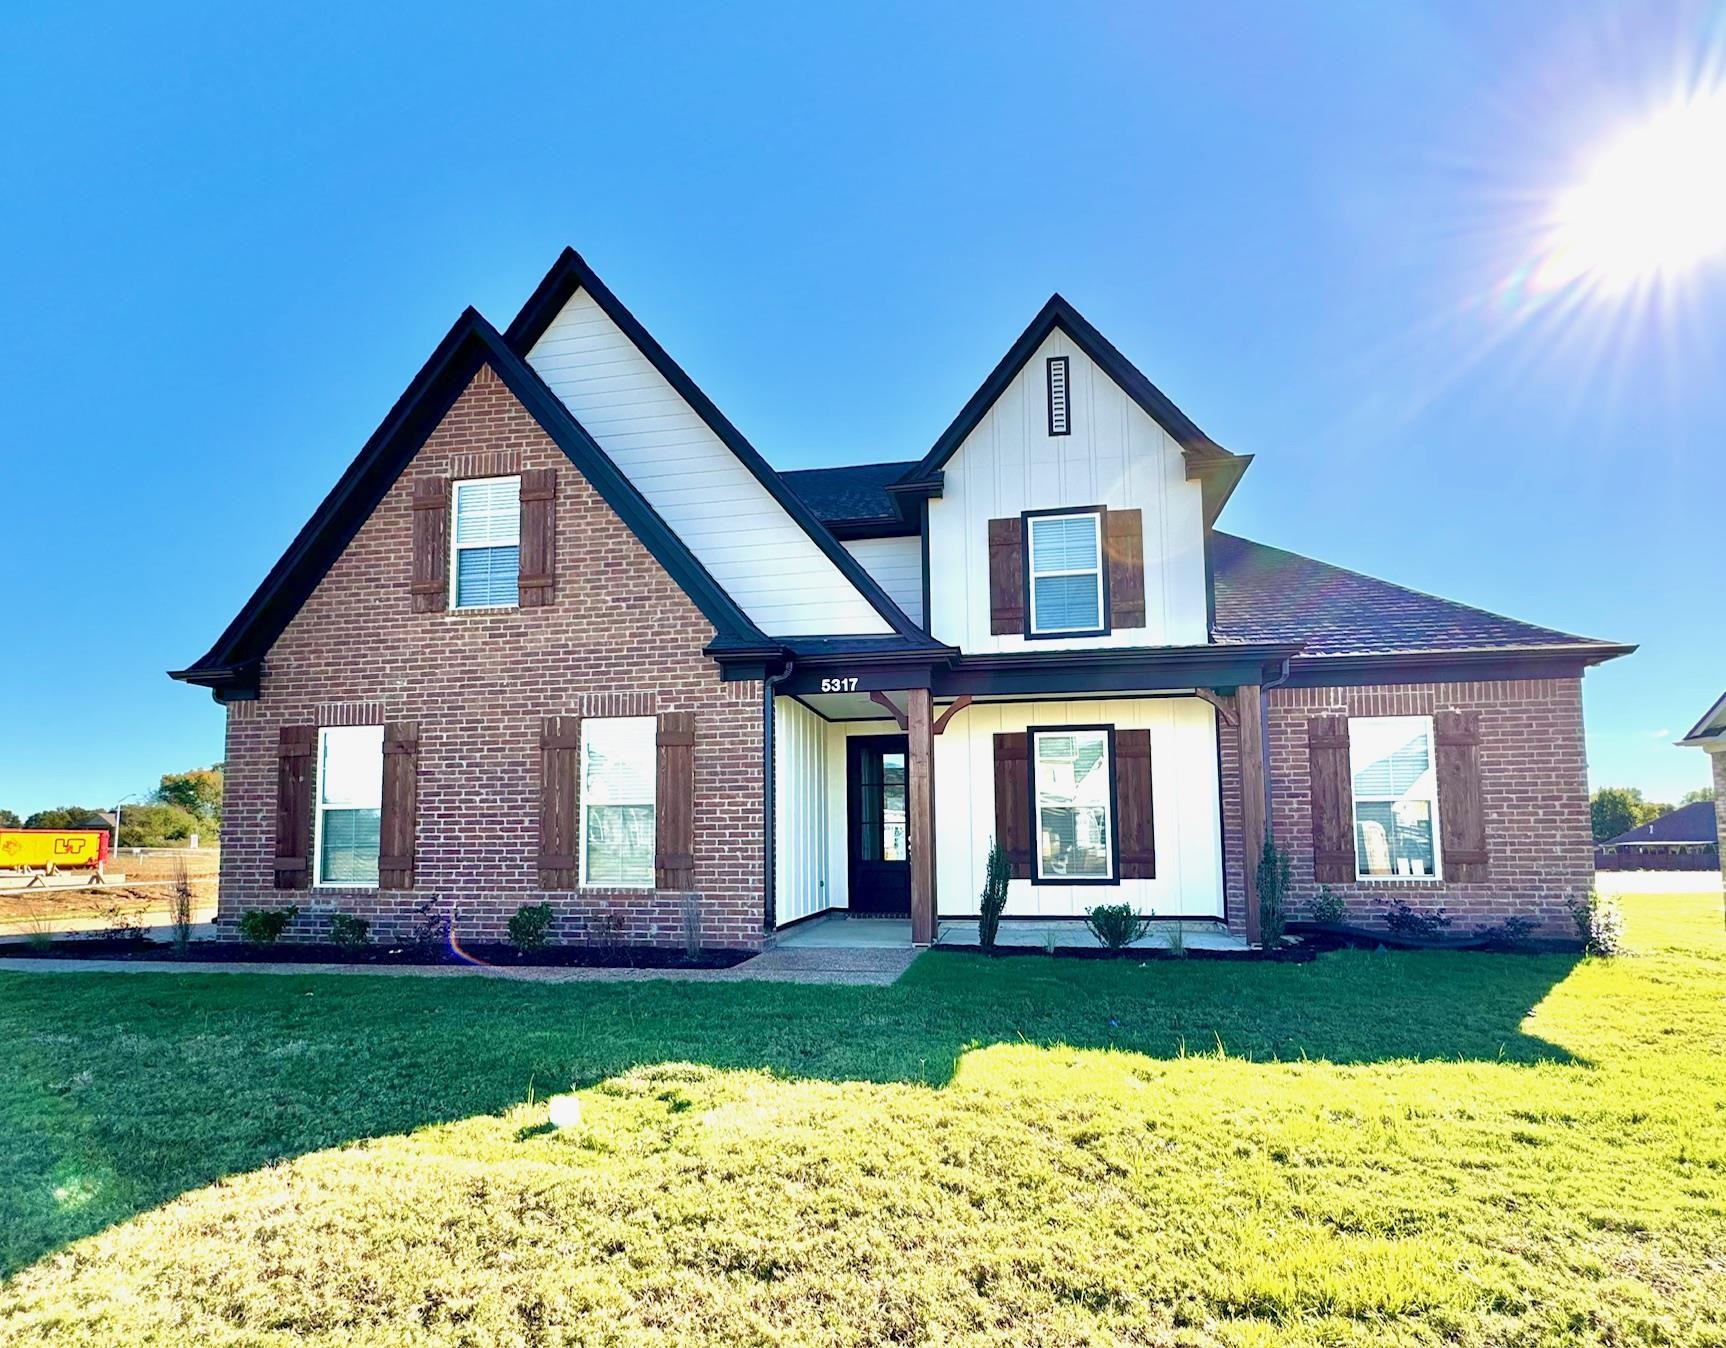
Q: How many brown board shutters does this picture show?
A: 12